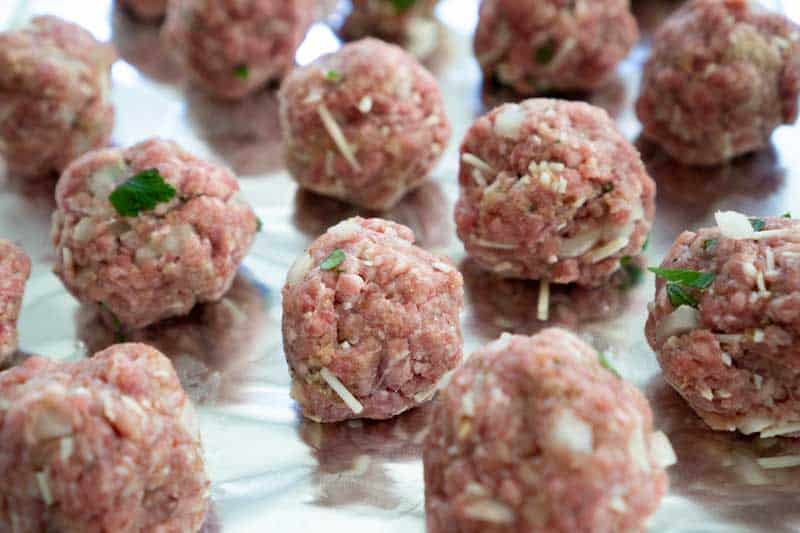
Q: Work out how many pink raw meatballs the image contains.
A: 14